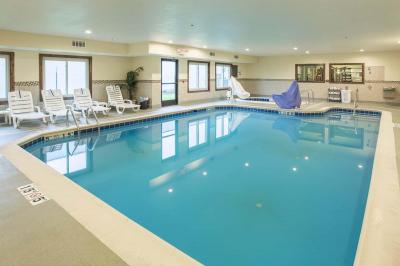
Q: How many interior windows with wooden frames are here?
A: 2